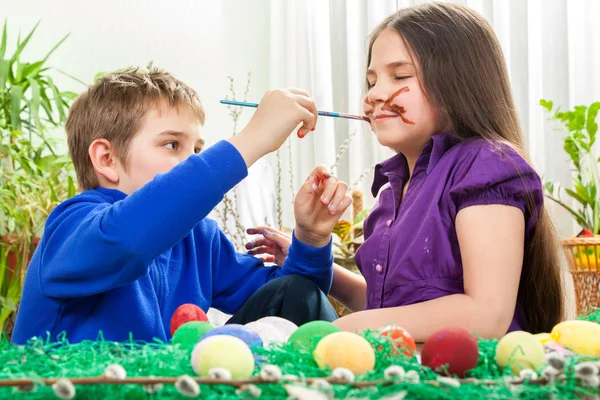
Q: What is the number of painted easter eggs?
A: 10